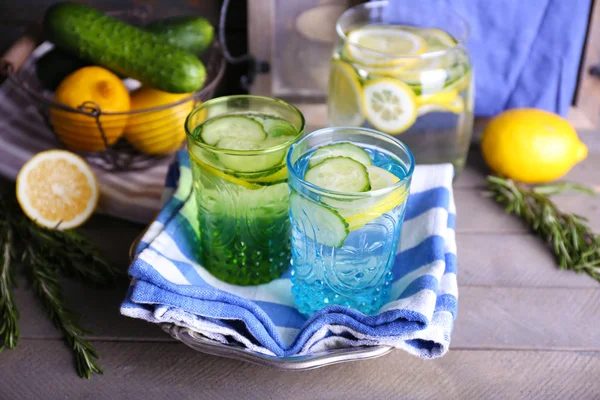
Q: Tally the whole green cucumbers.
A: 2